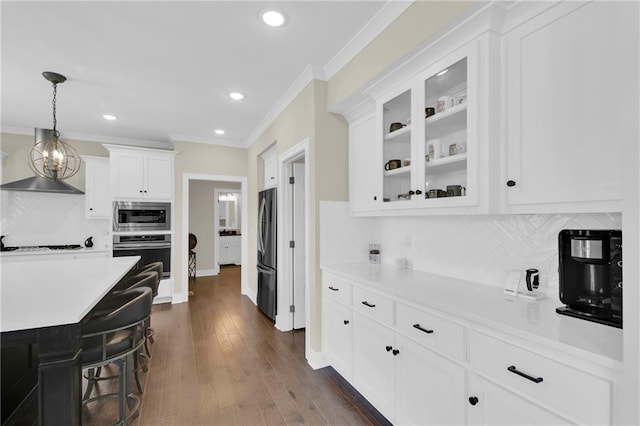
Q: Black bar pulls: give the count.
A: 4